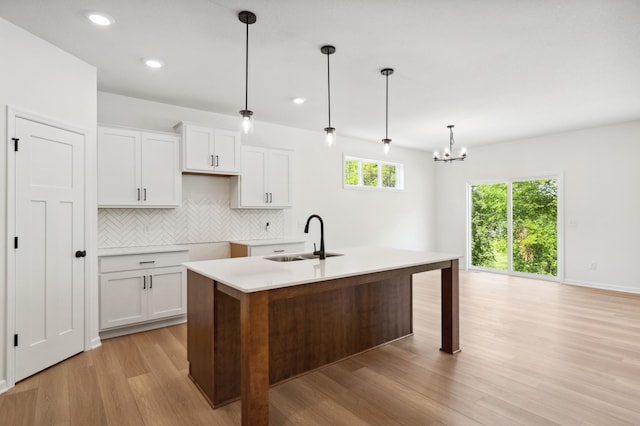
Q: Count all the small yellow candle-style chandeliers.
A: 0